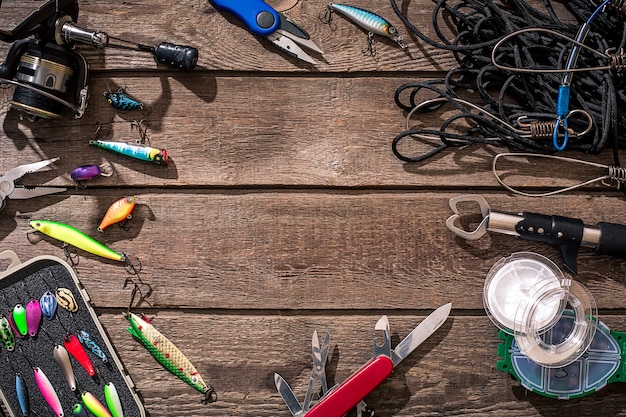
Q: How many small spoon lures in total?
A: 13